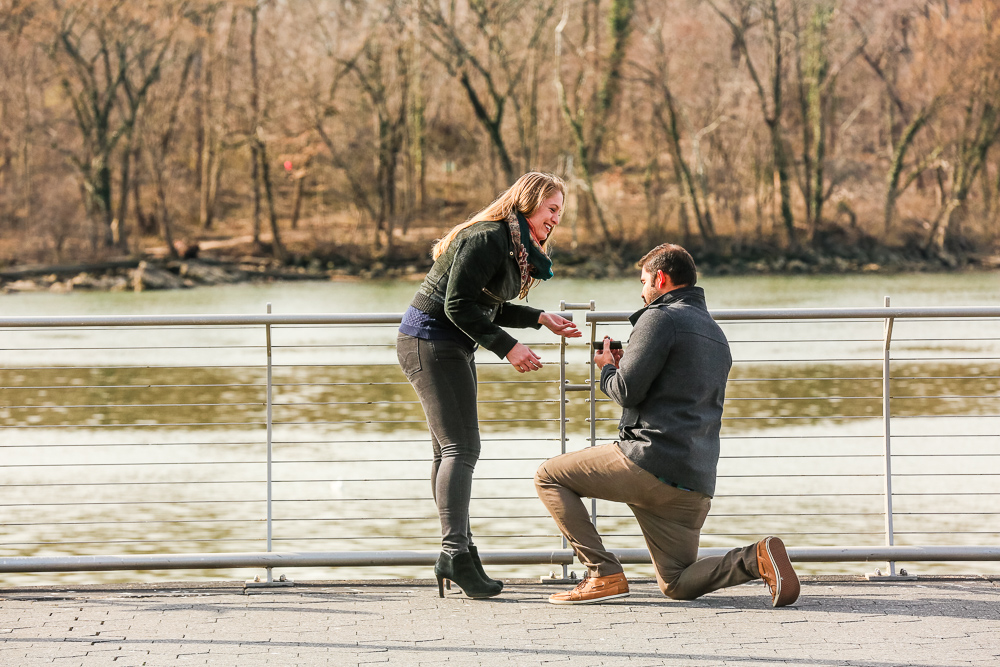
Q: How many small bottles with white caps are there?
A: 0